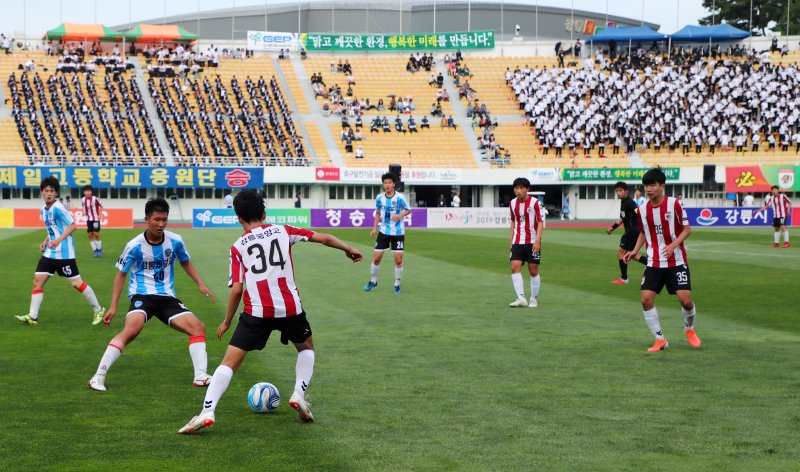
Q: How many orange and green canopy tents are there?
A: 2